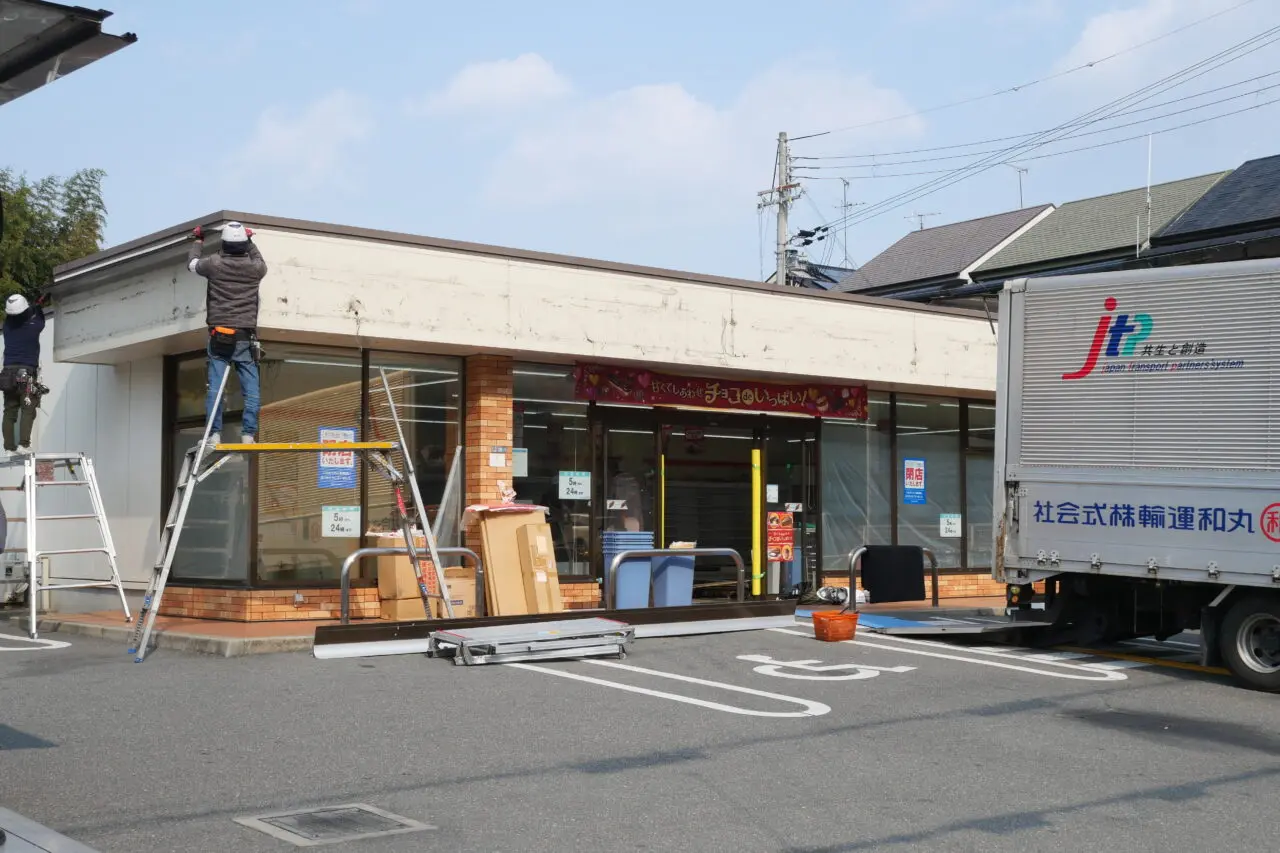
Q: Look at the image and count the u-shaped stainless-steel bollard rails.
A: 3